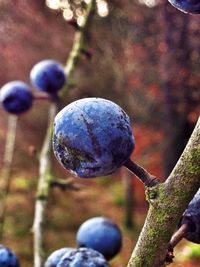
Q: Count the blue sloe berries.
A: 8